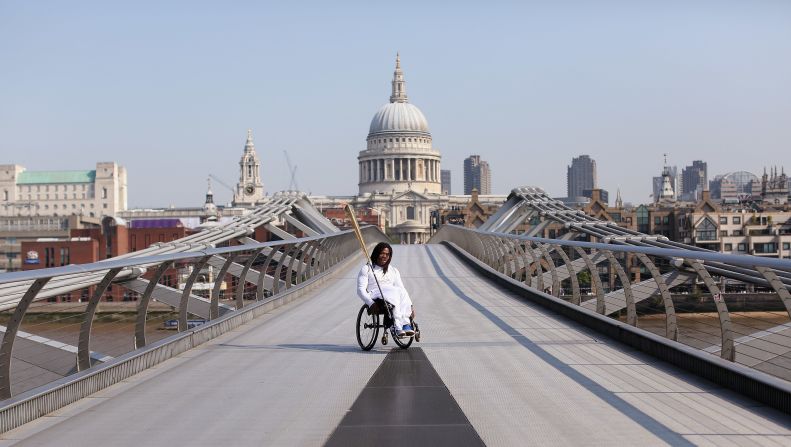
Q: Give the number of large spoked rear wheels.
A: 2